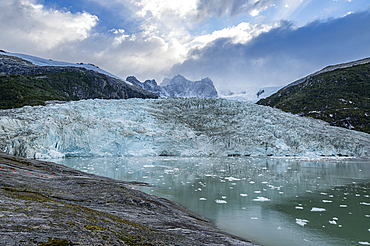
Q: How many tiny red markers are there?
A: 5